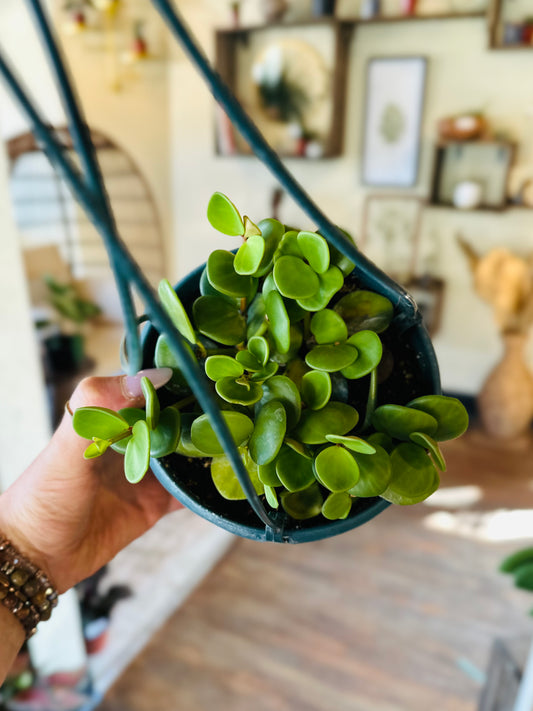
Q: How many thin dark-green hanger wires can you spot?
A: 3